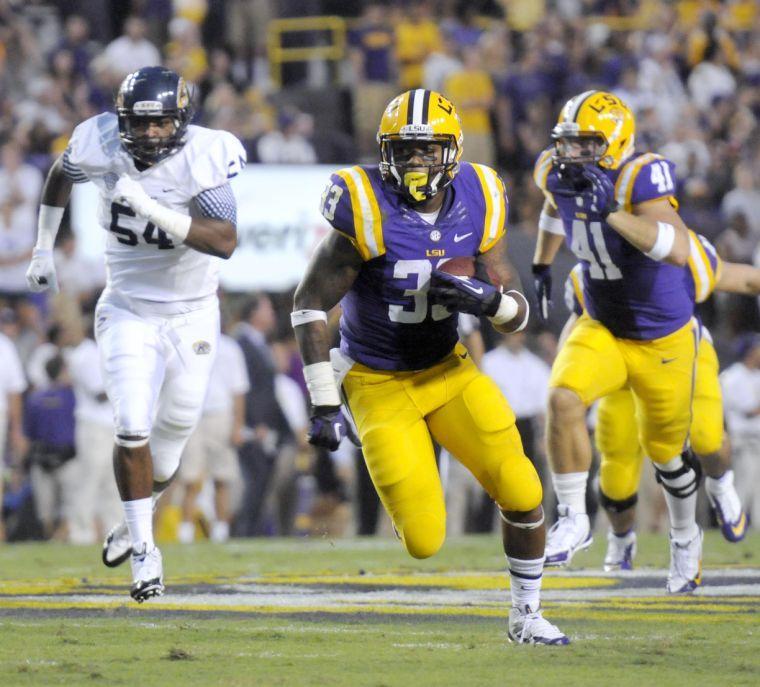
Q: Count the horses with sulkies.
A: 0